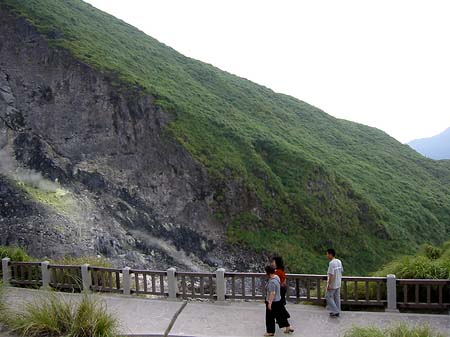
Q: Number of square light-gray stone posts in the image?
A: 7